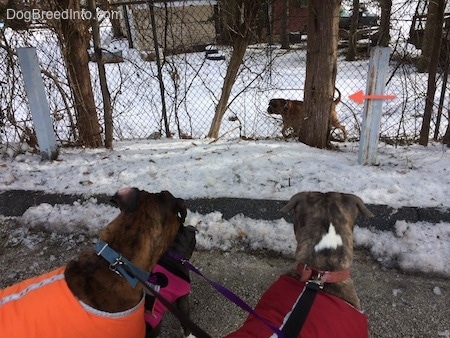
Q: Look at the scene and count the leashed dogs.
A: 3